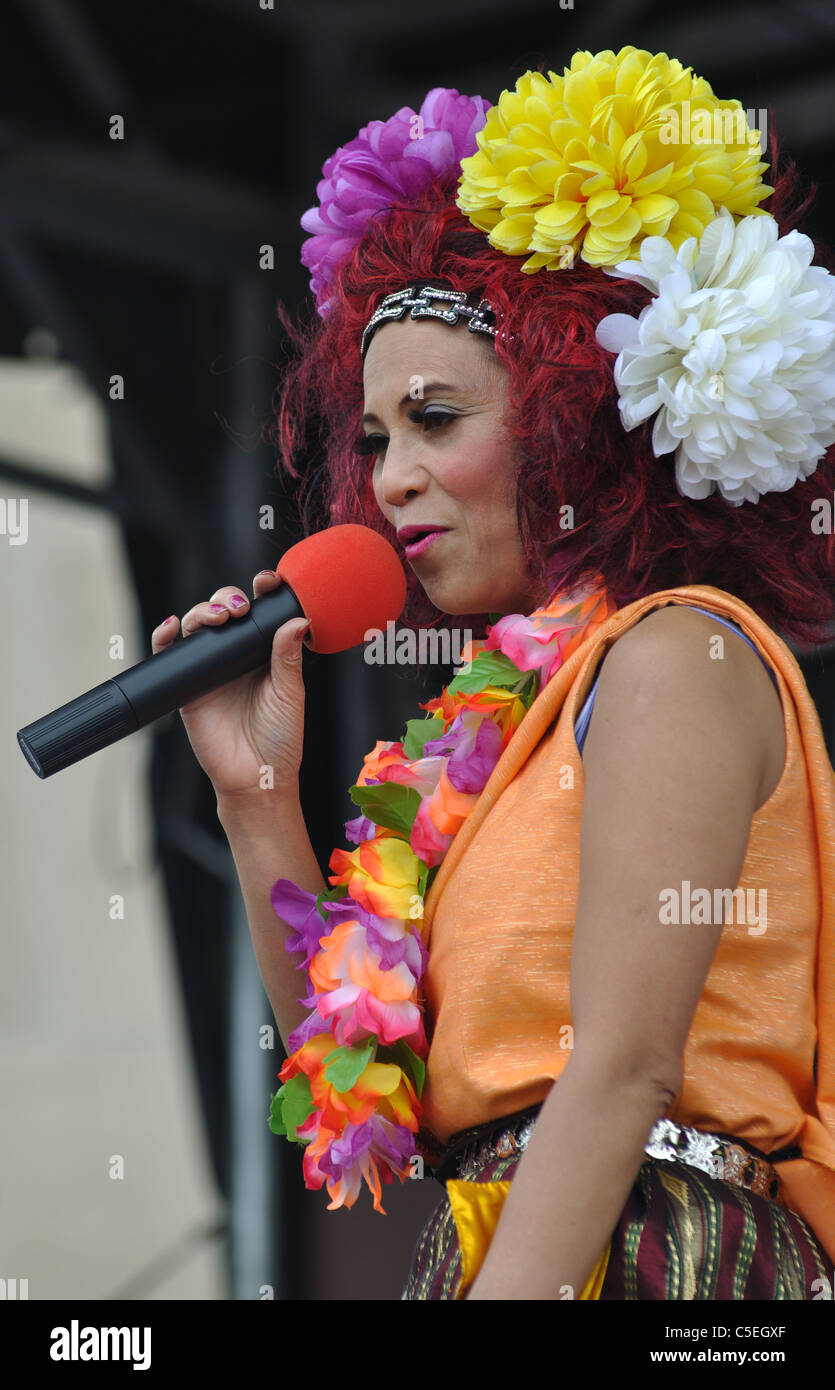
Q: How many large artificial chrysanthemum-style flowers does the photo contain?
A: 3